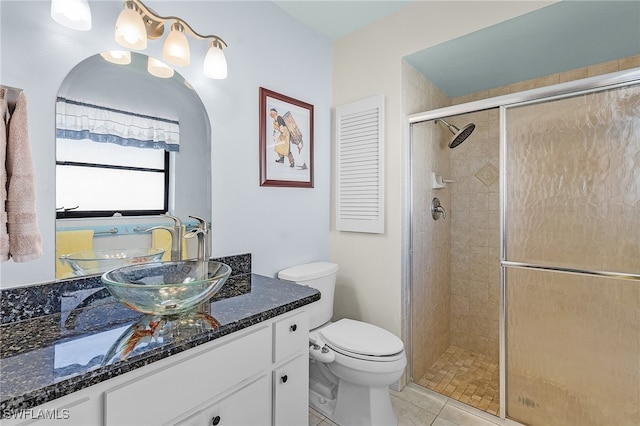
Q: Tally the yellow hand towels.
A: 2